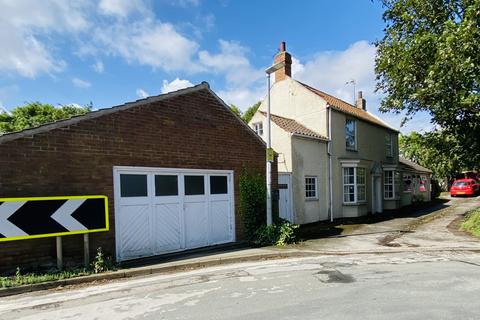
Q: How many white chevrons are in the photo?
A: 2